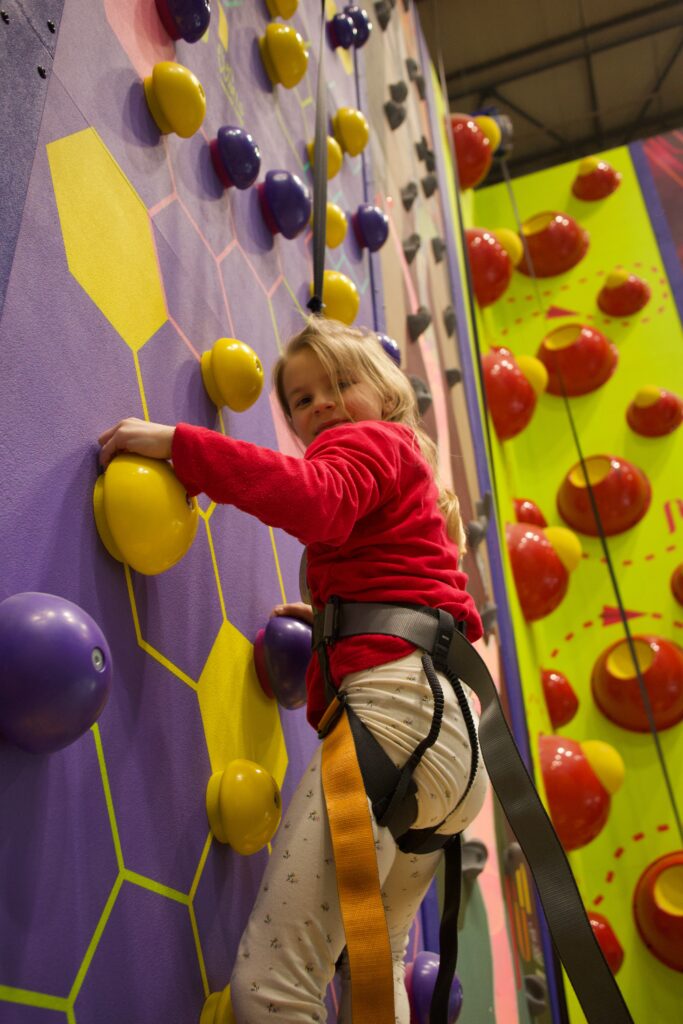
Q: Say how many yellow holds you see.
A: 11